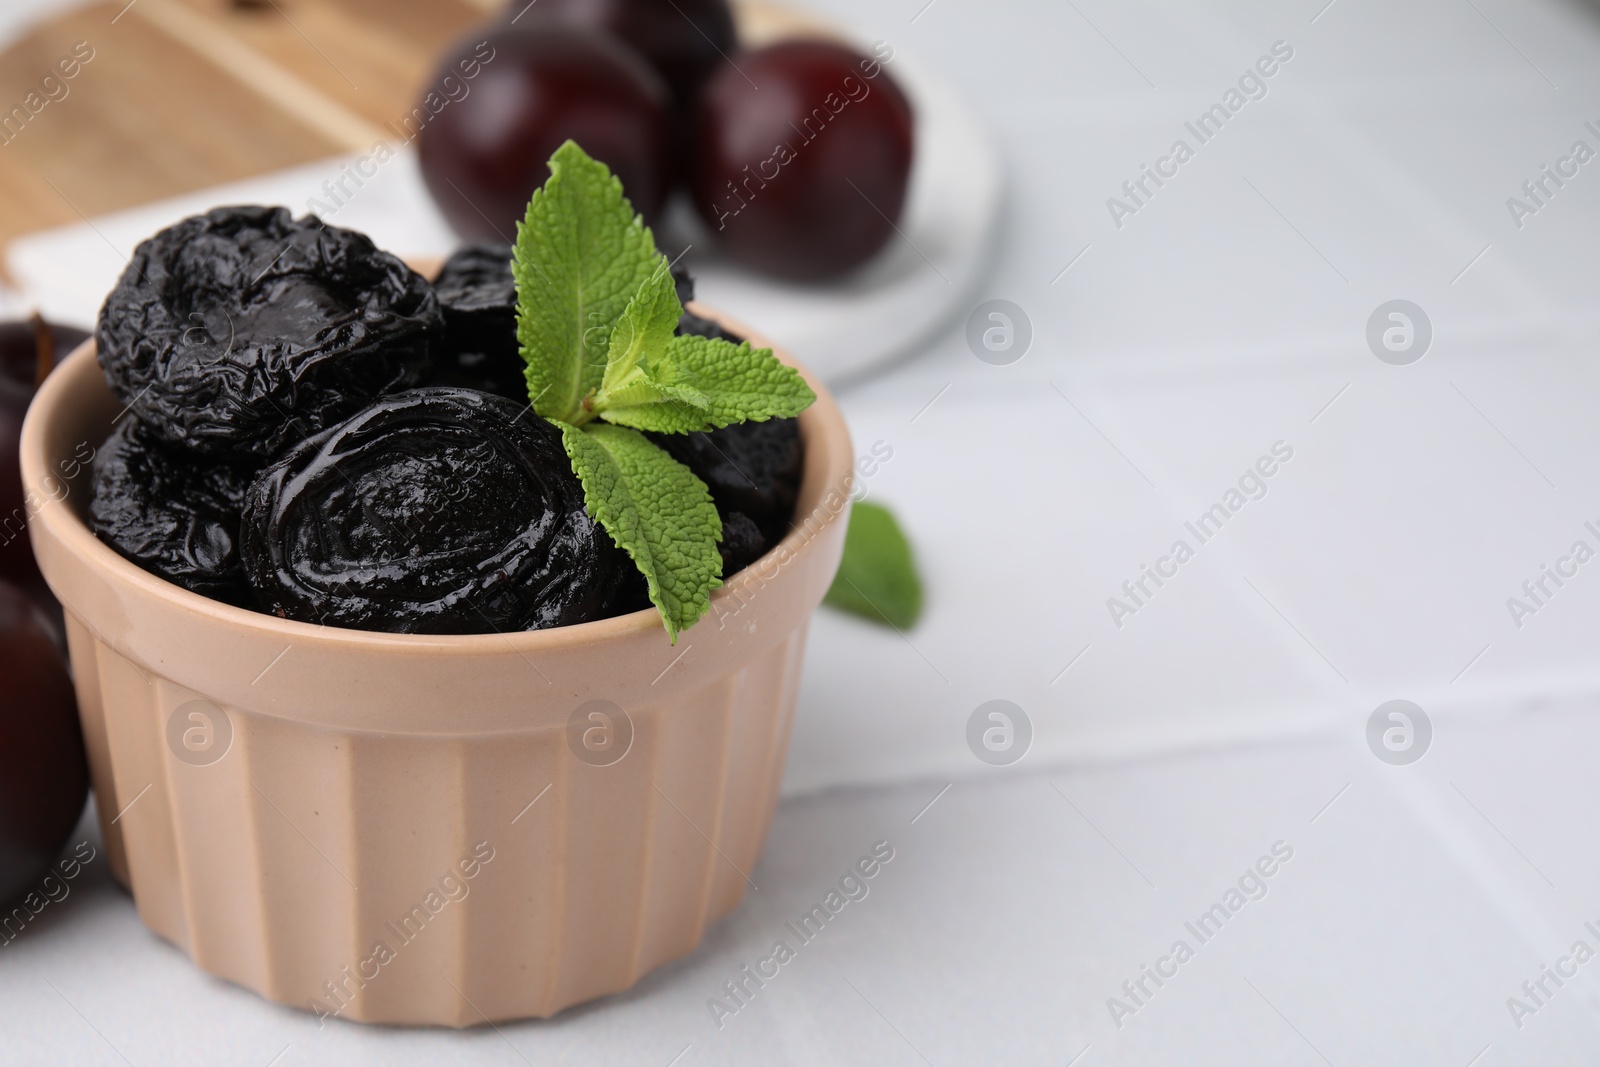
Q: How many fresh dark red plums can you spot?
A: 5